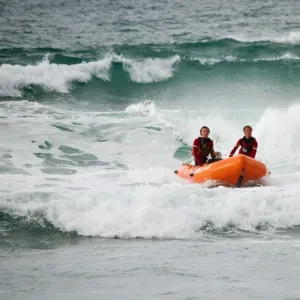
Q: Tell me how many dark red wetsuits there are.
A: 2